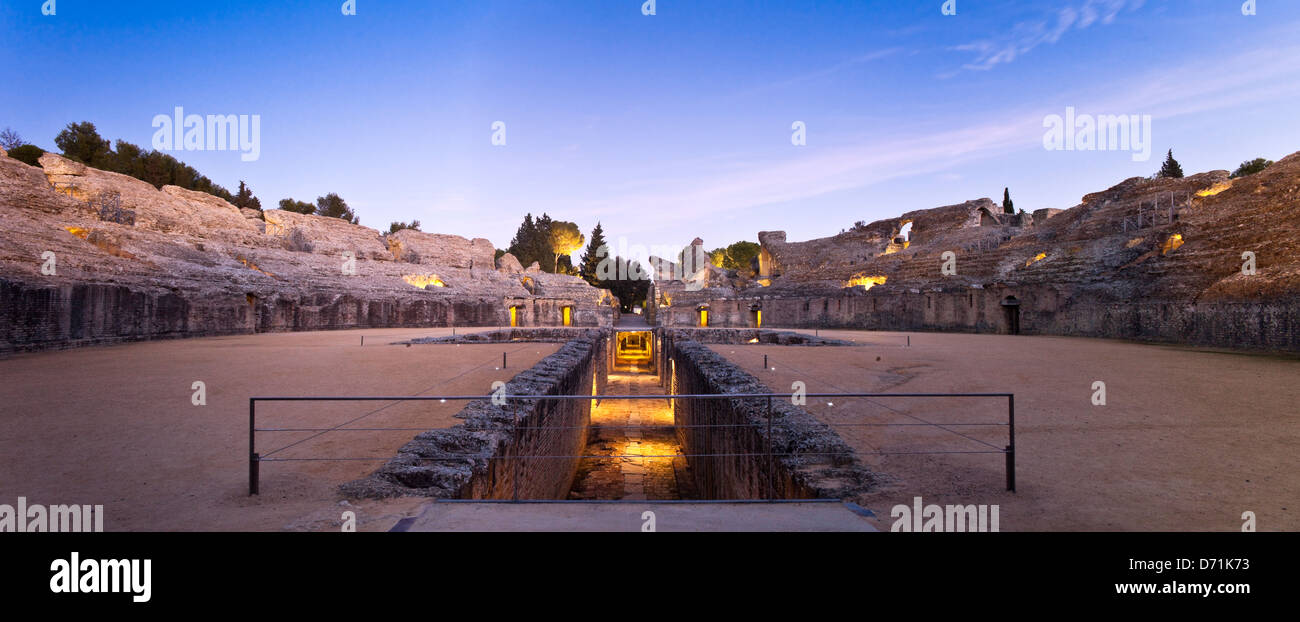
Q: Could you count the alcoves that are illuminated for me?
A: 4